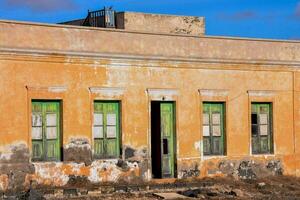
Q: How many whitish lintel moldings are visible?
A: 5